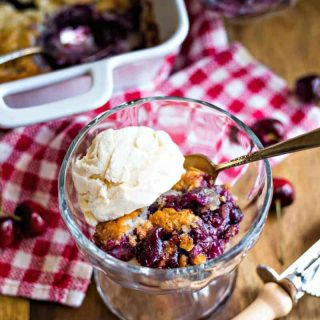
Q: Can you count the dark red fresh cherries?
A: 5